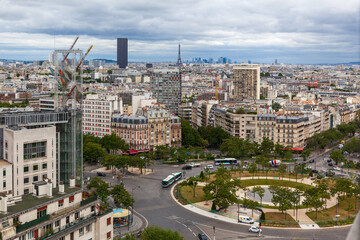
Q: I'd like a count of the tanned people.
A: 0